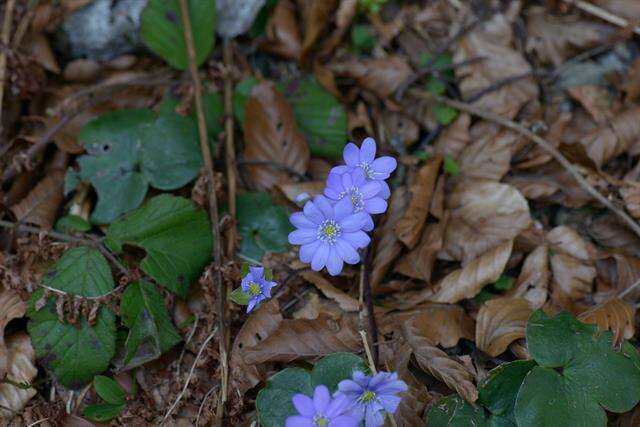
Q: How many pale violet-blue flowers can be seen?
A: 6